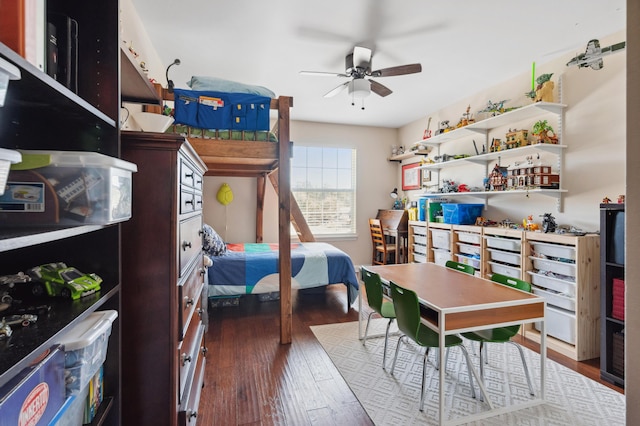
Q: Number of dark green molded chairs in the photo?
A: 4